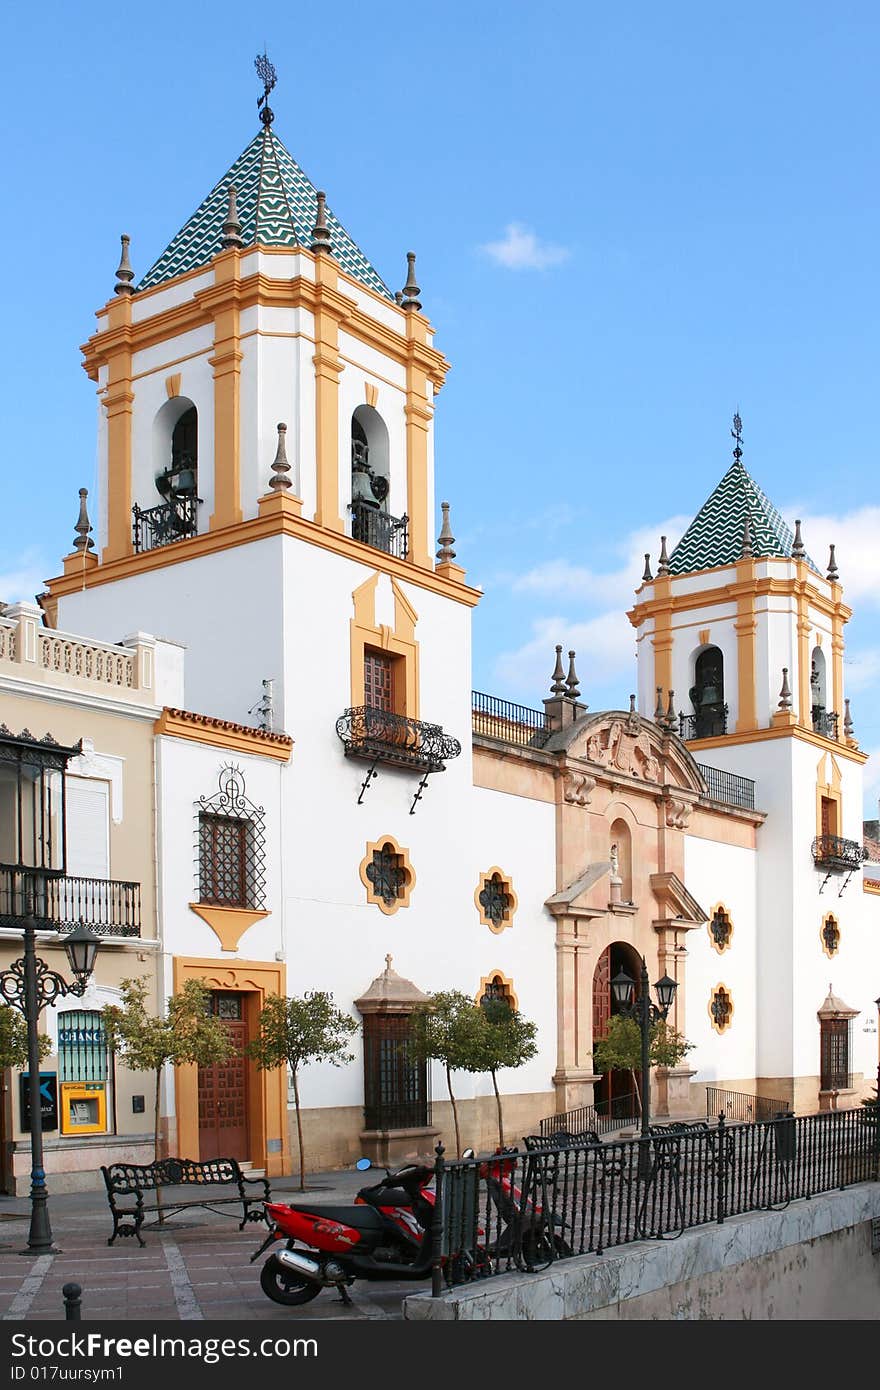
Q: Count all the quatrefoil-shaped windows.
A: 6